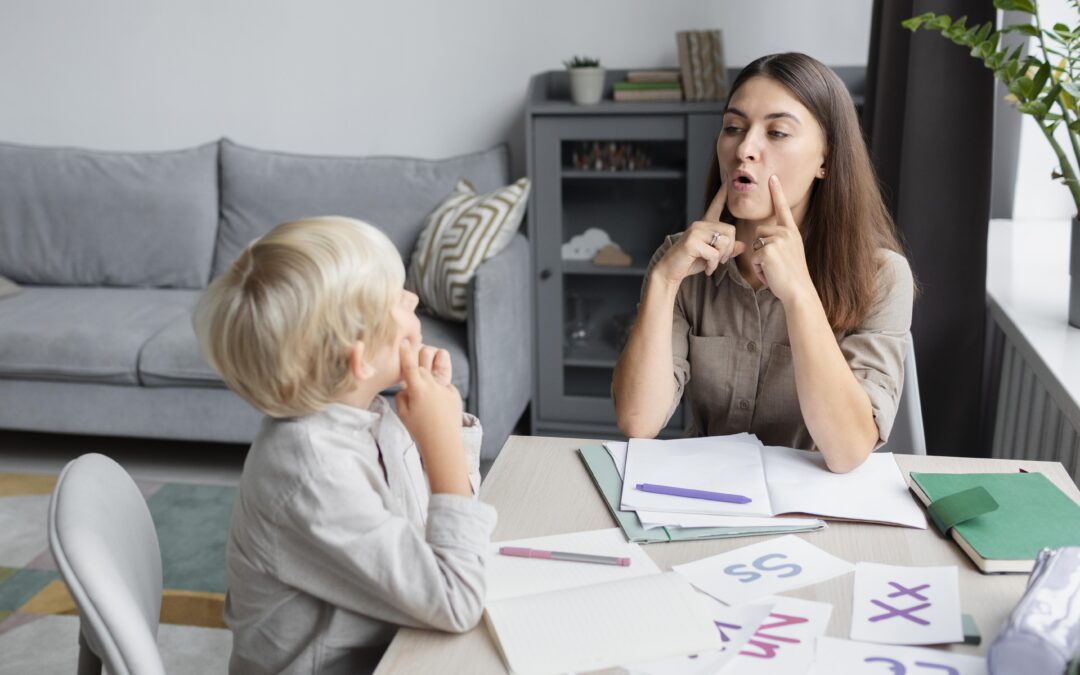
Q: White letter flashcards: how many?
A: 5